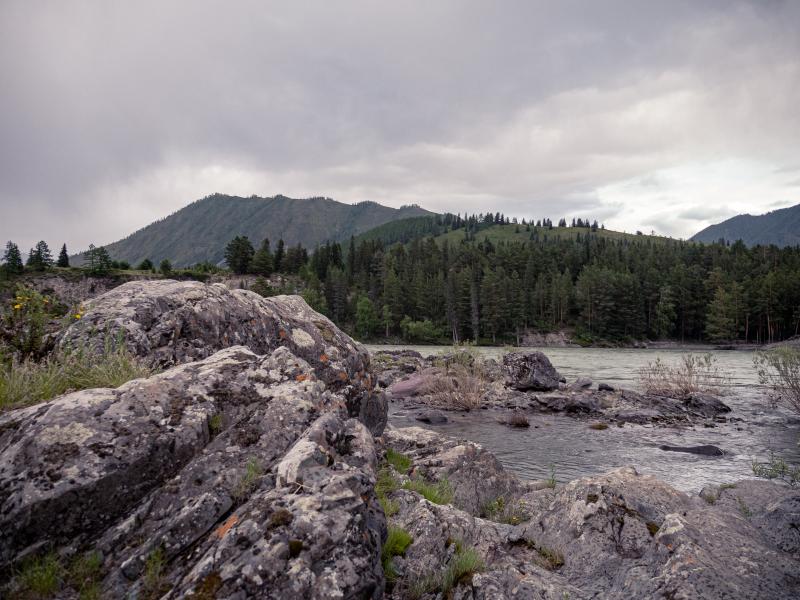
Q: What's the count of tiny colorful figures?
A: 0